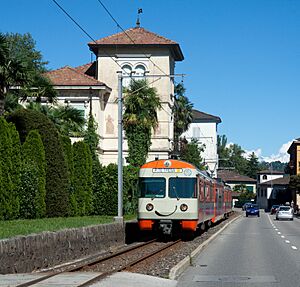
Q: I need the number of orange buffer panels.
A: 2